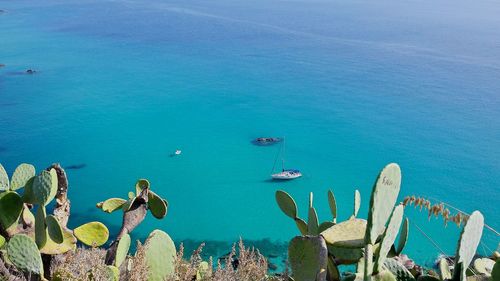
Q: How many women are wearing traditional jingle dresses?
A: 0